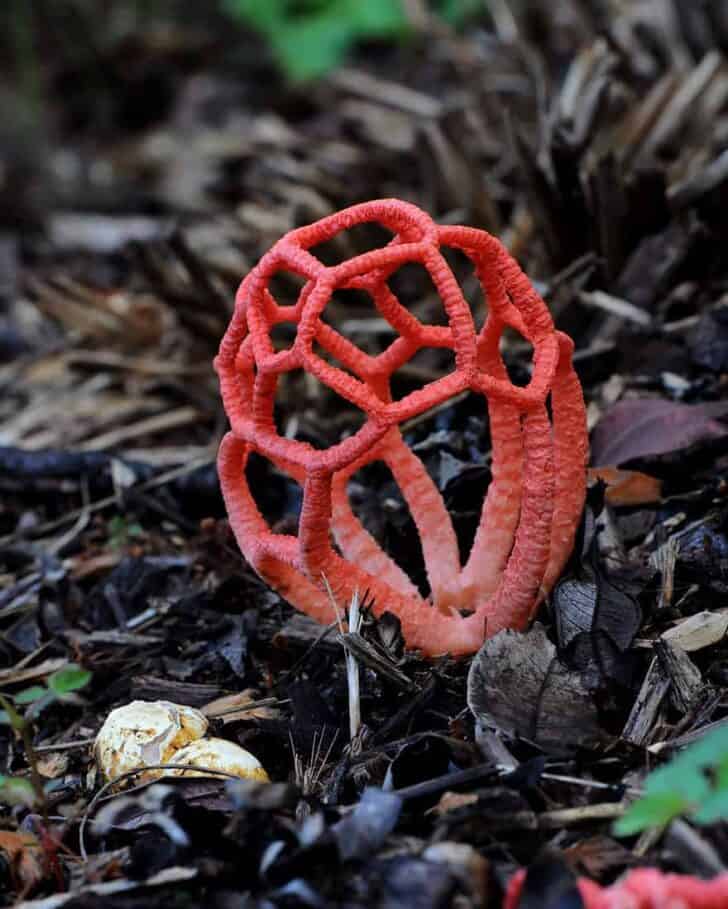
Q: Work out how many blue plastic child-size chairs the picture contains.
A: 0